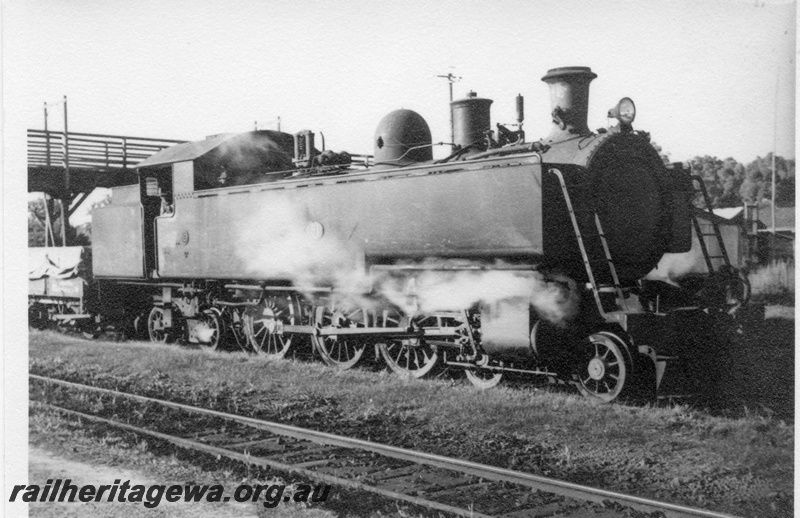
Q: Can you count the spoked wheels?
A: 7